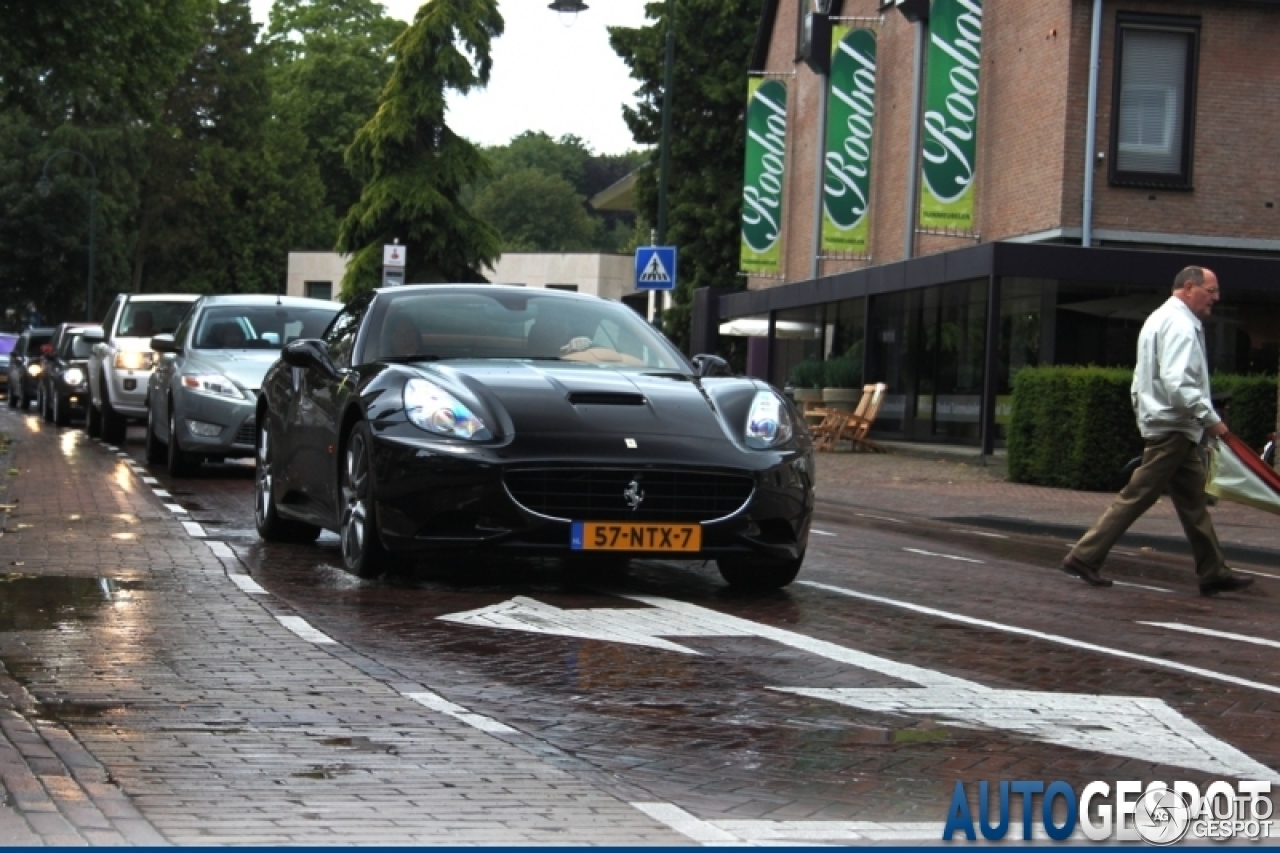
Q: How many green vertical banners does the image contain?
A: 3